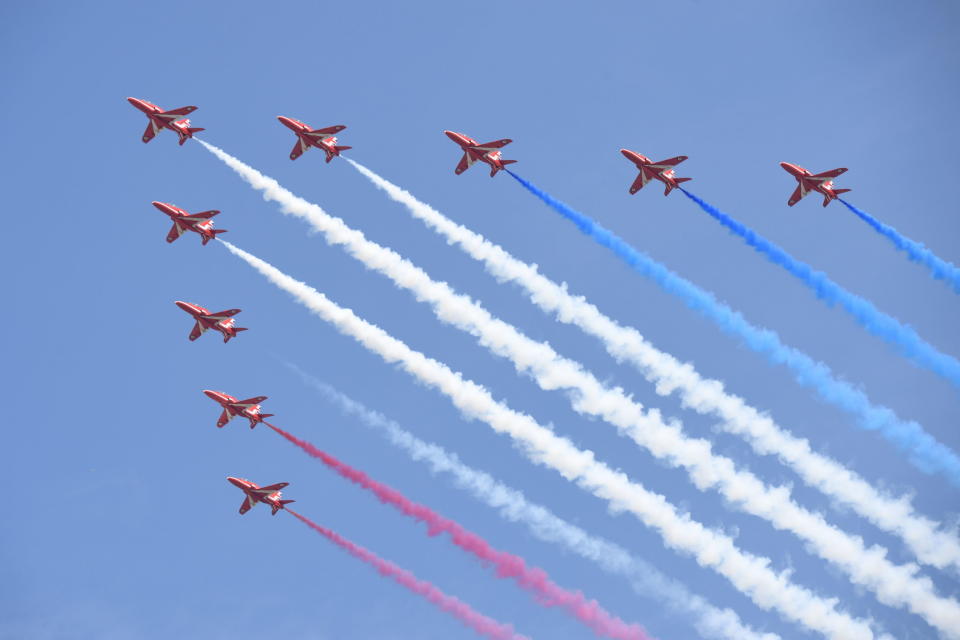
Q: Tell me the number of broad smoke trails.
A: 9